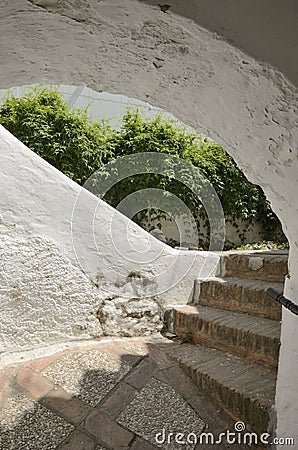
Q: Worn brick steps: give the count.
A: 4